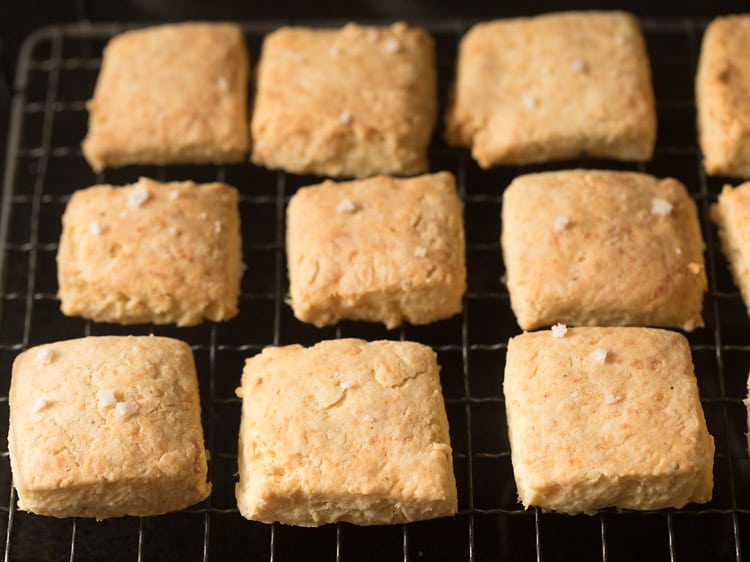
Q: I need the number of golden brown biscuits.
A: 12